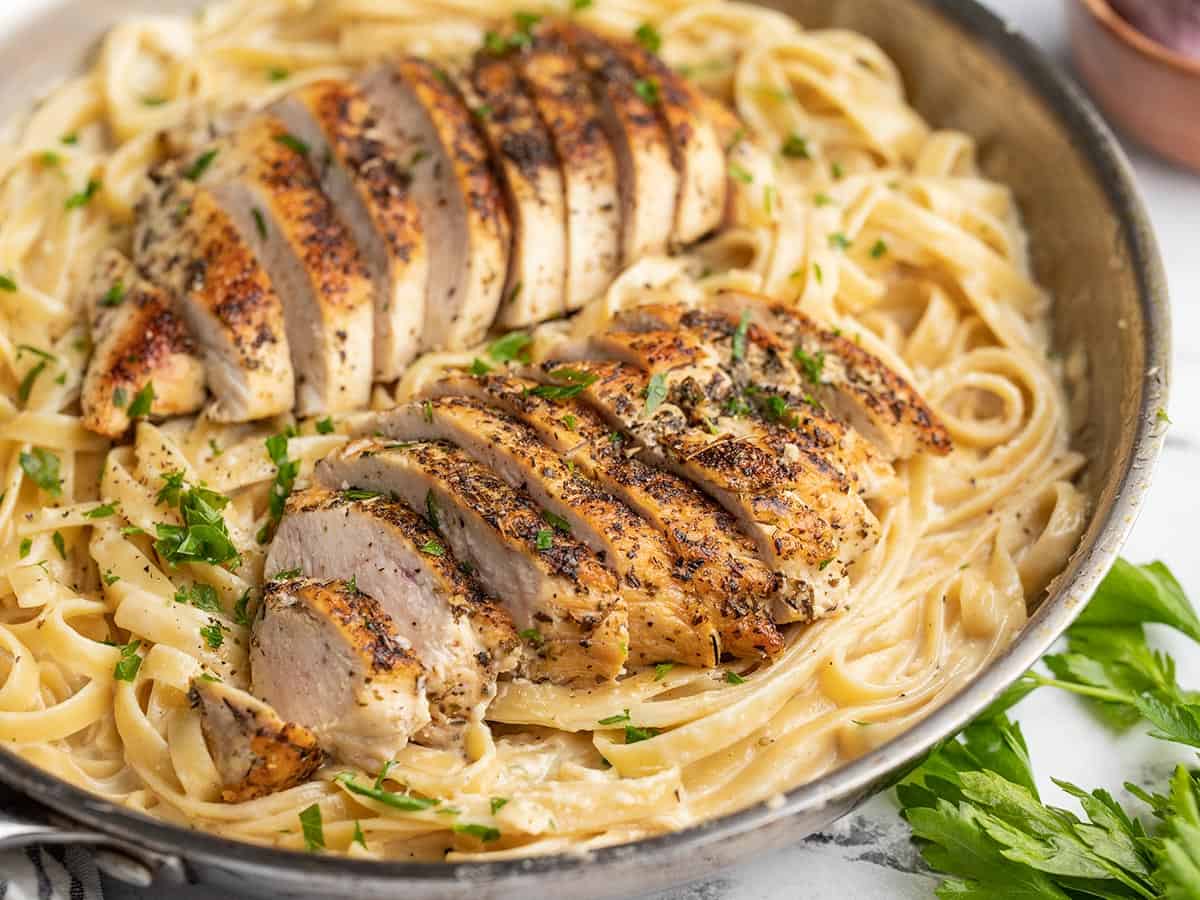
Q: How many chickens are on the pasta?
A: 2